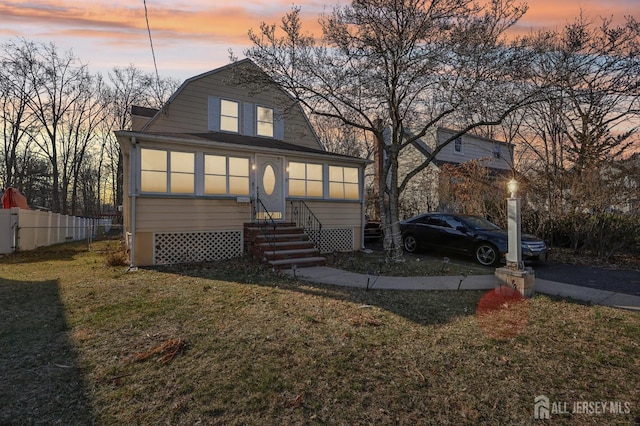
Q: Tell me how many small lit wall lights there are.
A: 2